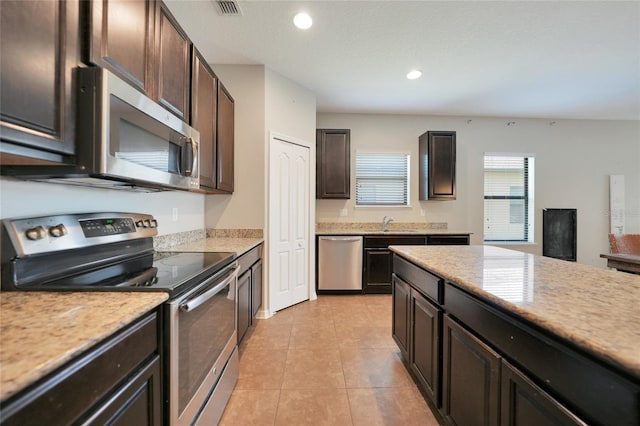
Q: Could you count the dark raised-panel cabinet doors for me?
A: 15